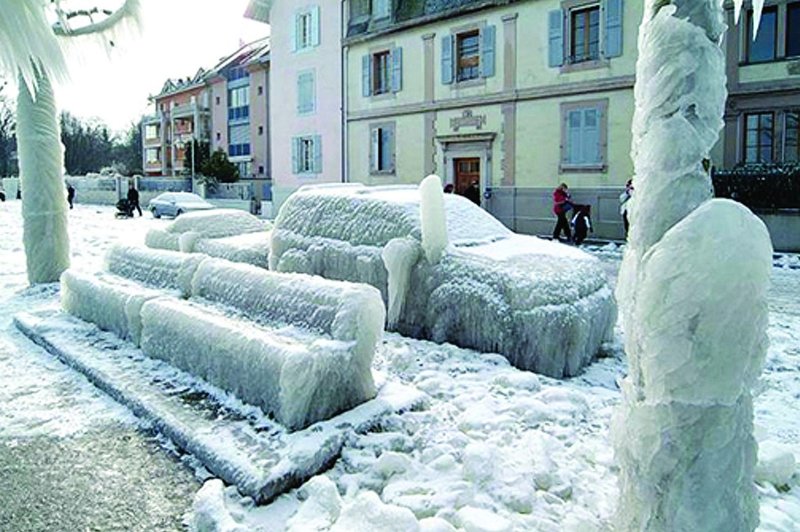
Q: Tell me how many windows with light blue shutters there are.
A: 8